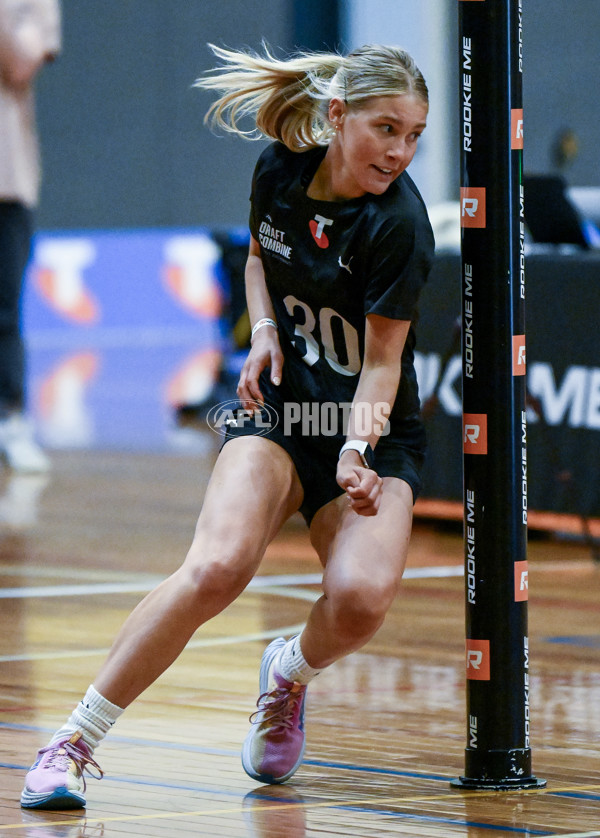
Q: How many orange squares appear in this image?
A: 6